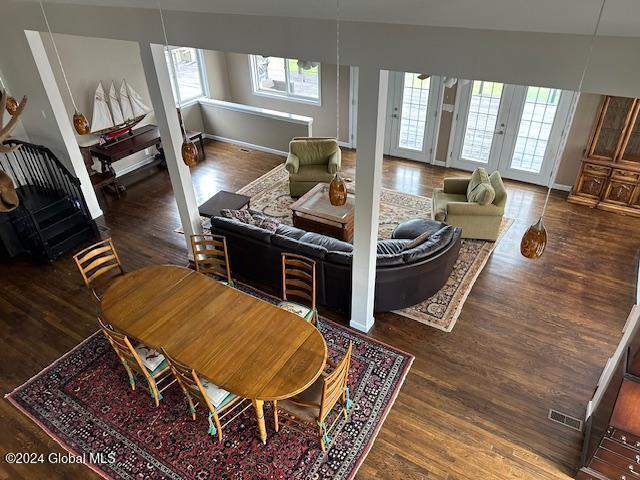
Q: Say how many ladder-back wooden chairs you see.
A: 6